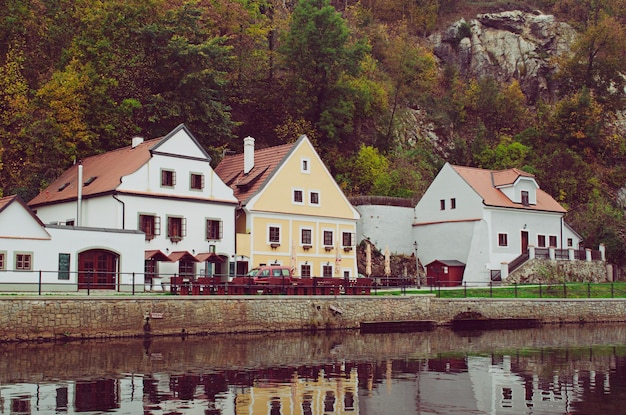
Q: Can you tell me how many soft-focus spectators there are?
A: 0